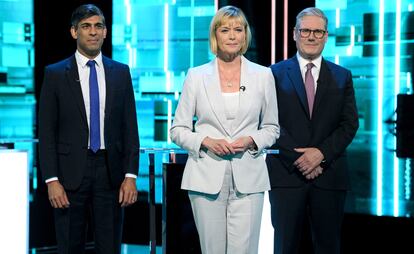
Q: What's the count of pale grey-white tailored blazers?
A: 1